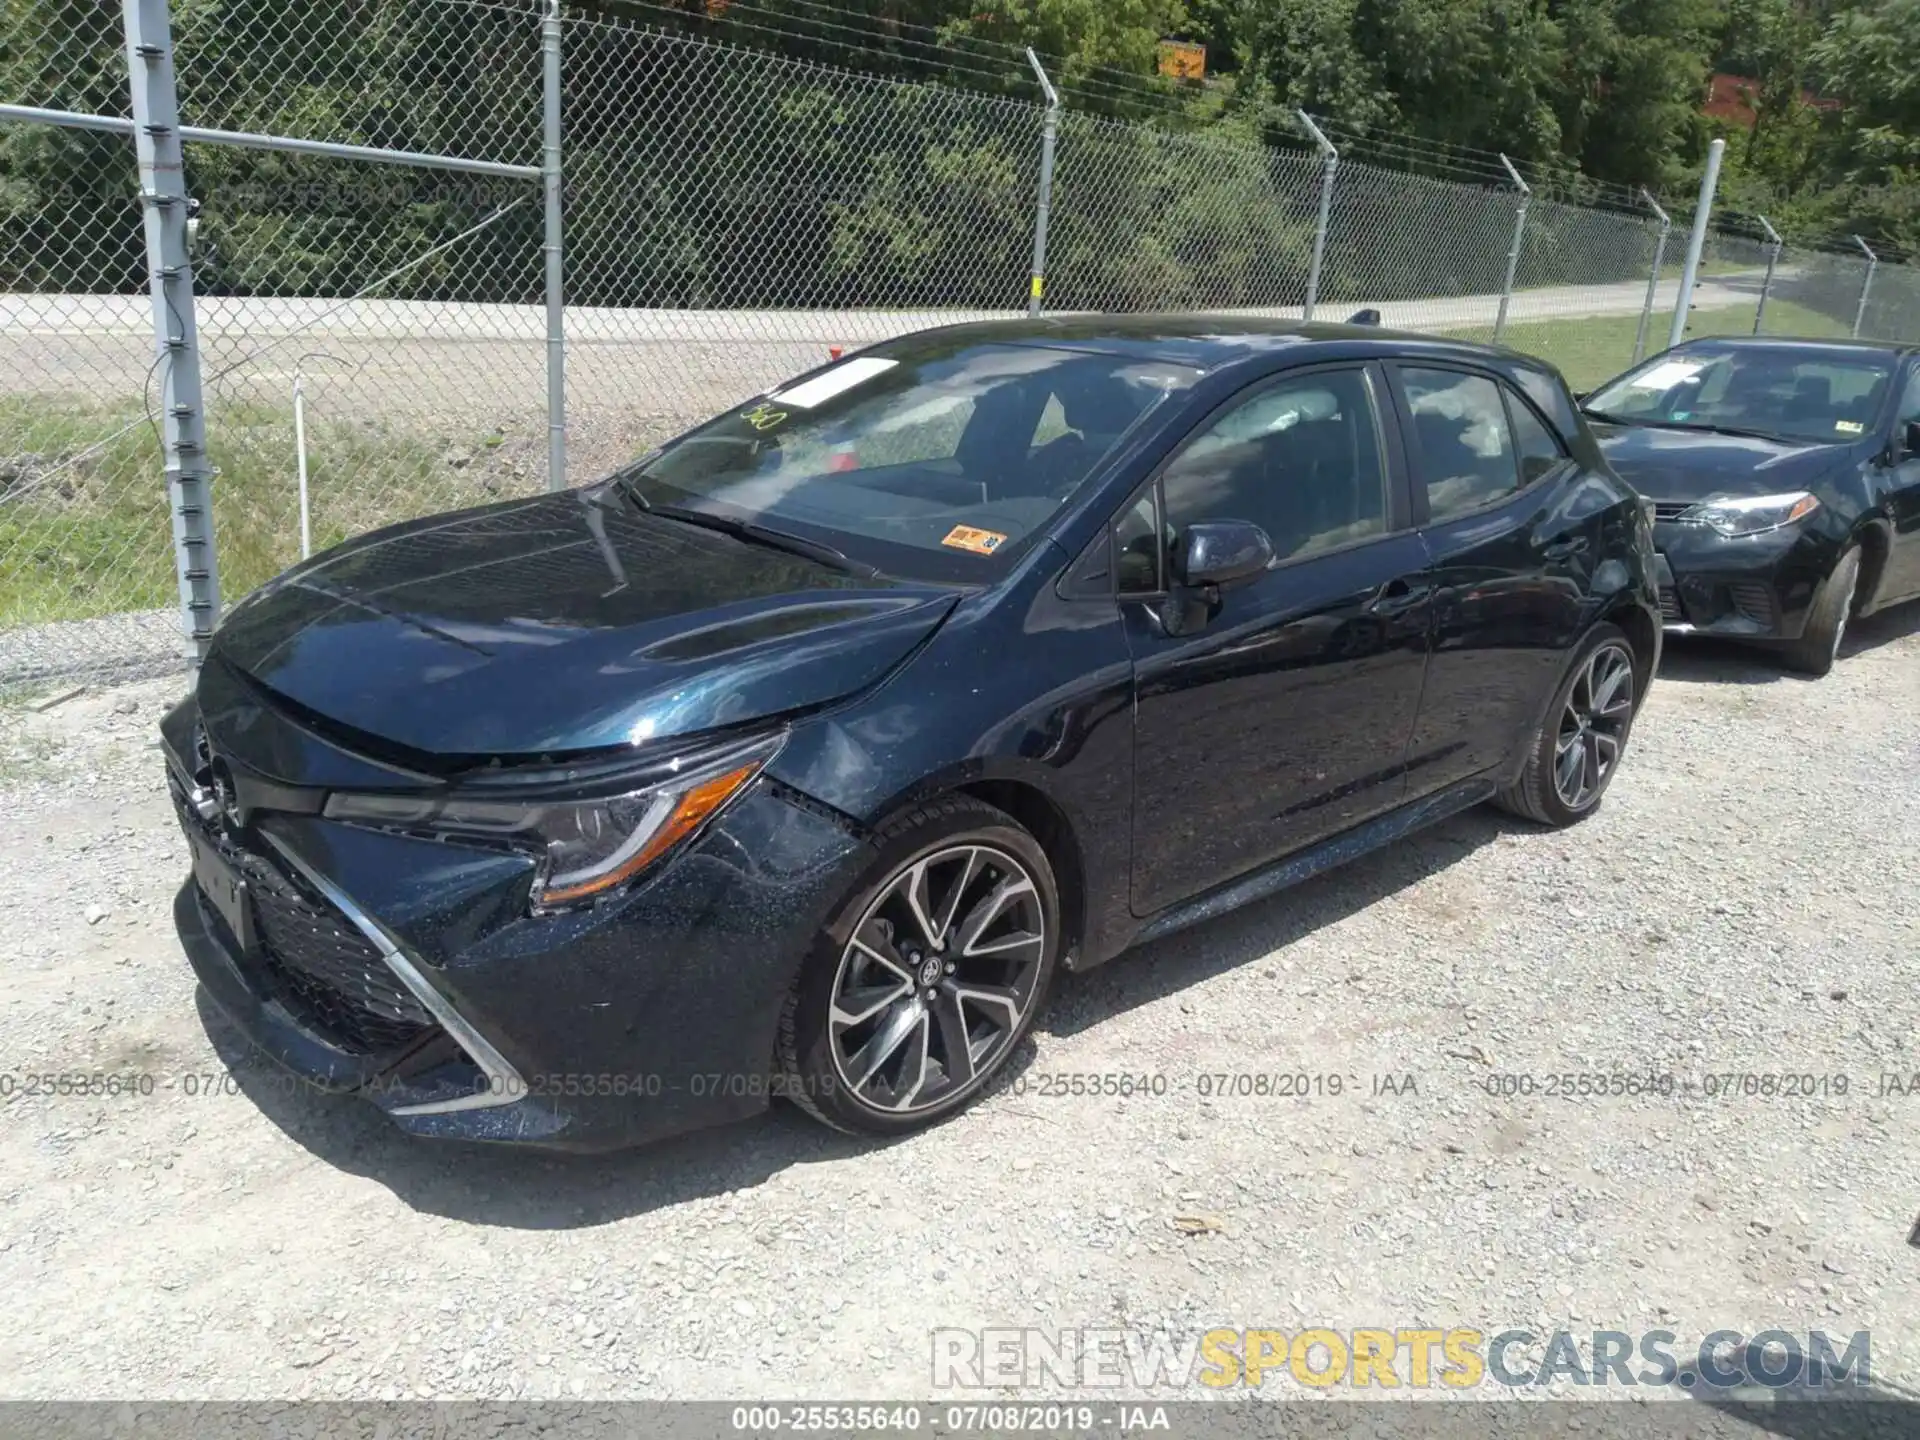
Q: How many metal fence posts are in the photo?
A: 9